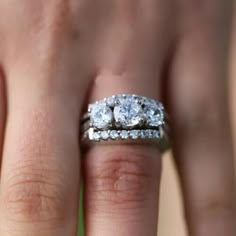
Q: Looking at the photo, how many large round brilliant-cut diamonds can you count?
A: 3